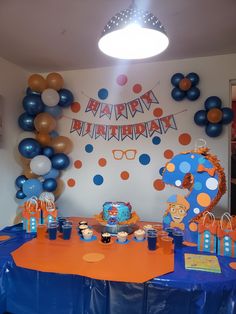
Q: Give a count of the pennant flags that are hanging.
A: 13